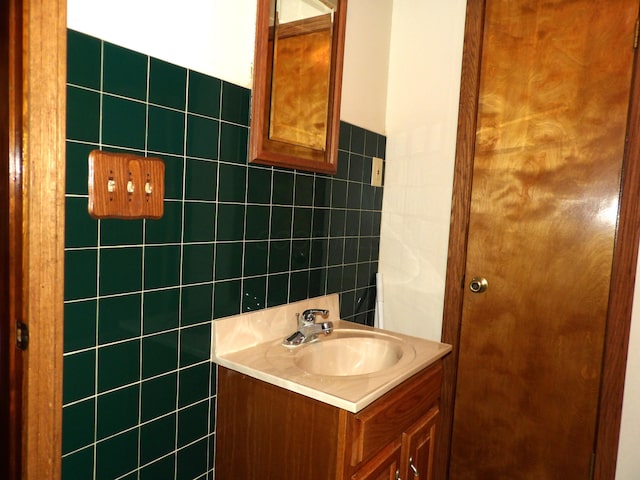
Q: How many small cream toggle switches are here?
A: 3